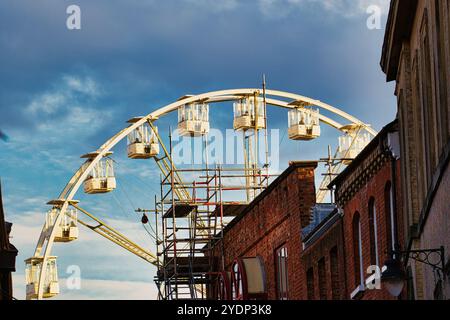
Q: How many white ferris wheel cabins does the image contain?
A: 8